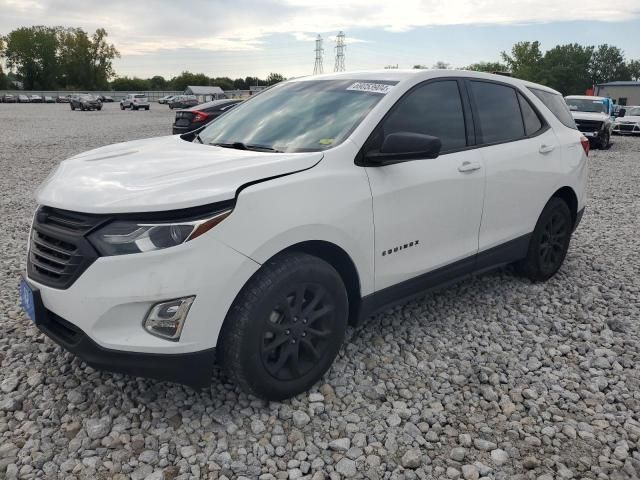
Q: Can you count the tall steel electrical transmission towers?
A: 2